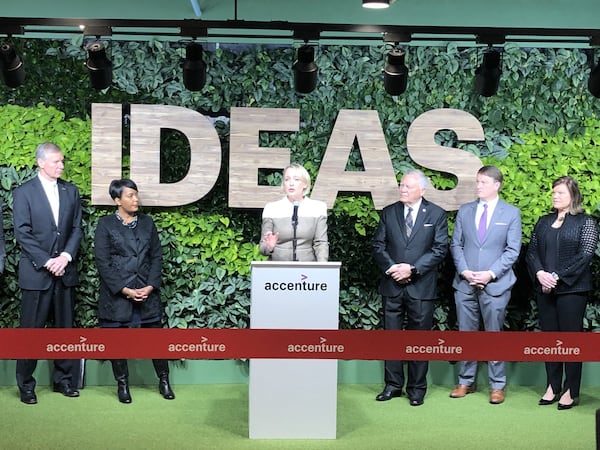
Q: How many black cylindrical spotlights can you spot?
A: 7